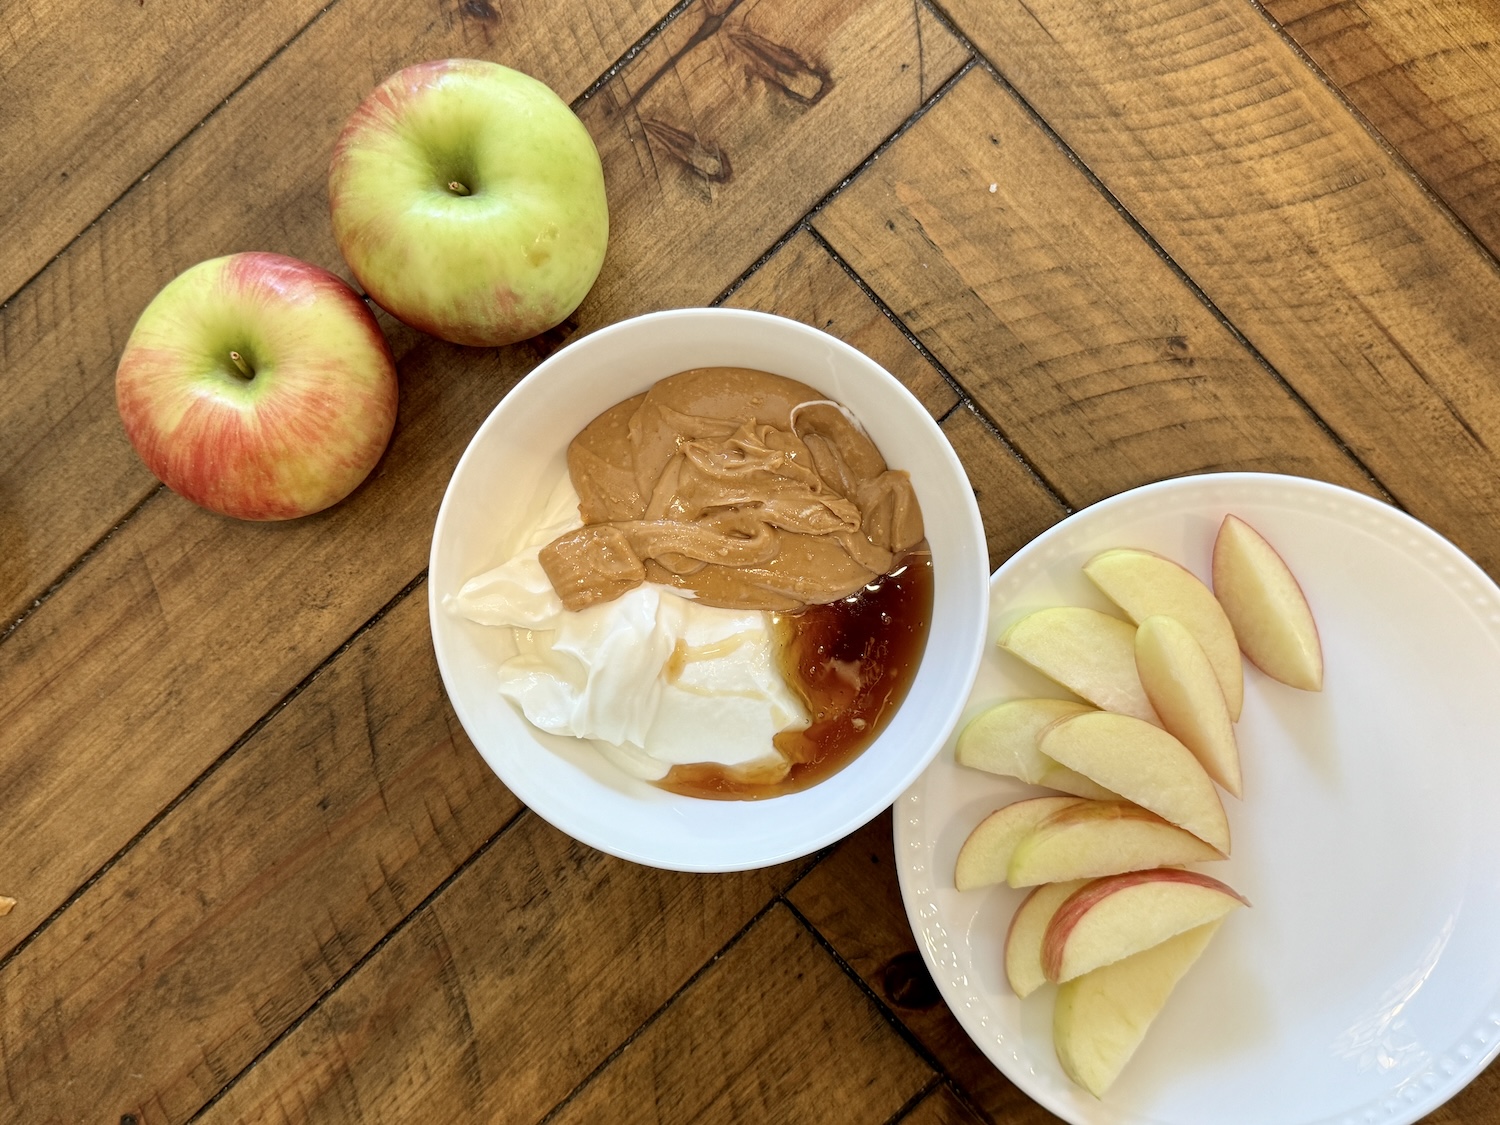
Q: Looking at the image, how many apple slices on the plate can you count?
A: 11